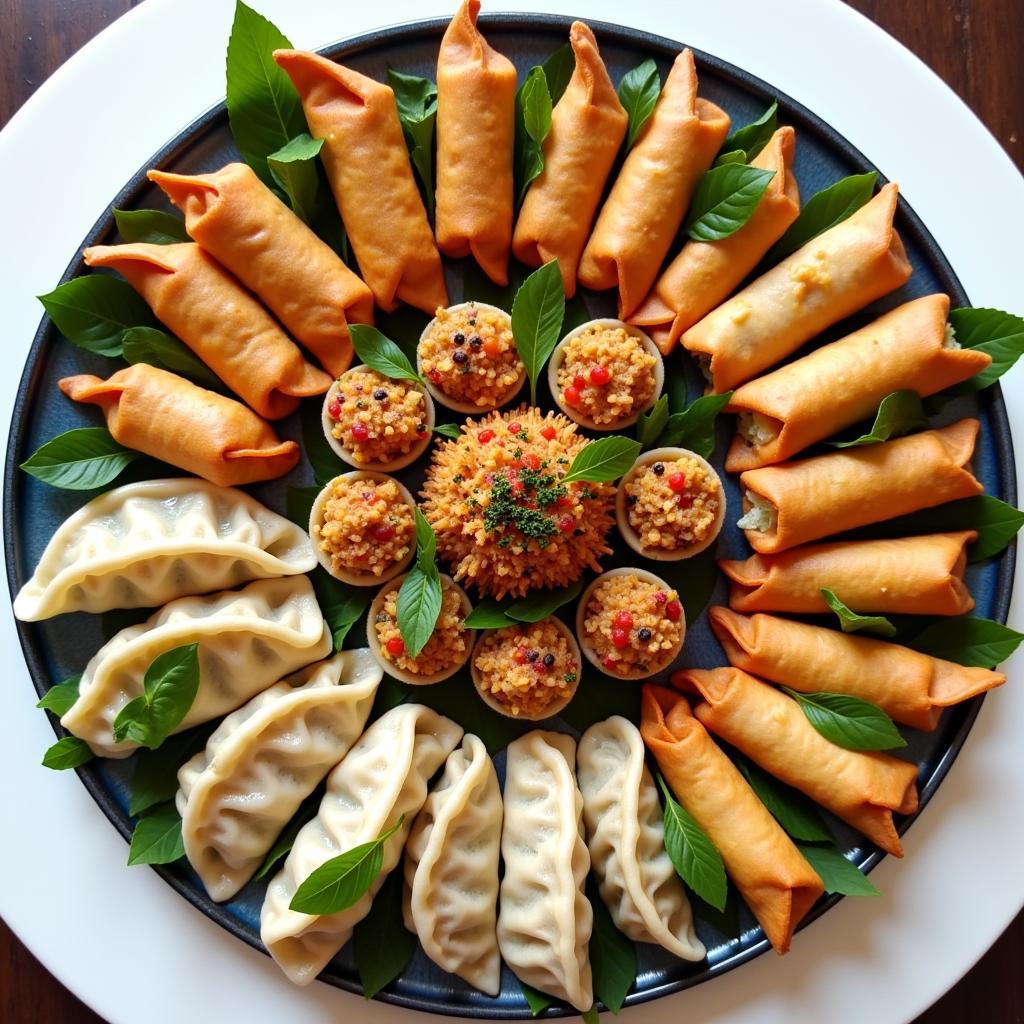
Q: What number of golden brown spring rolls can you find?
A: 15